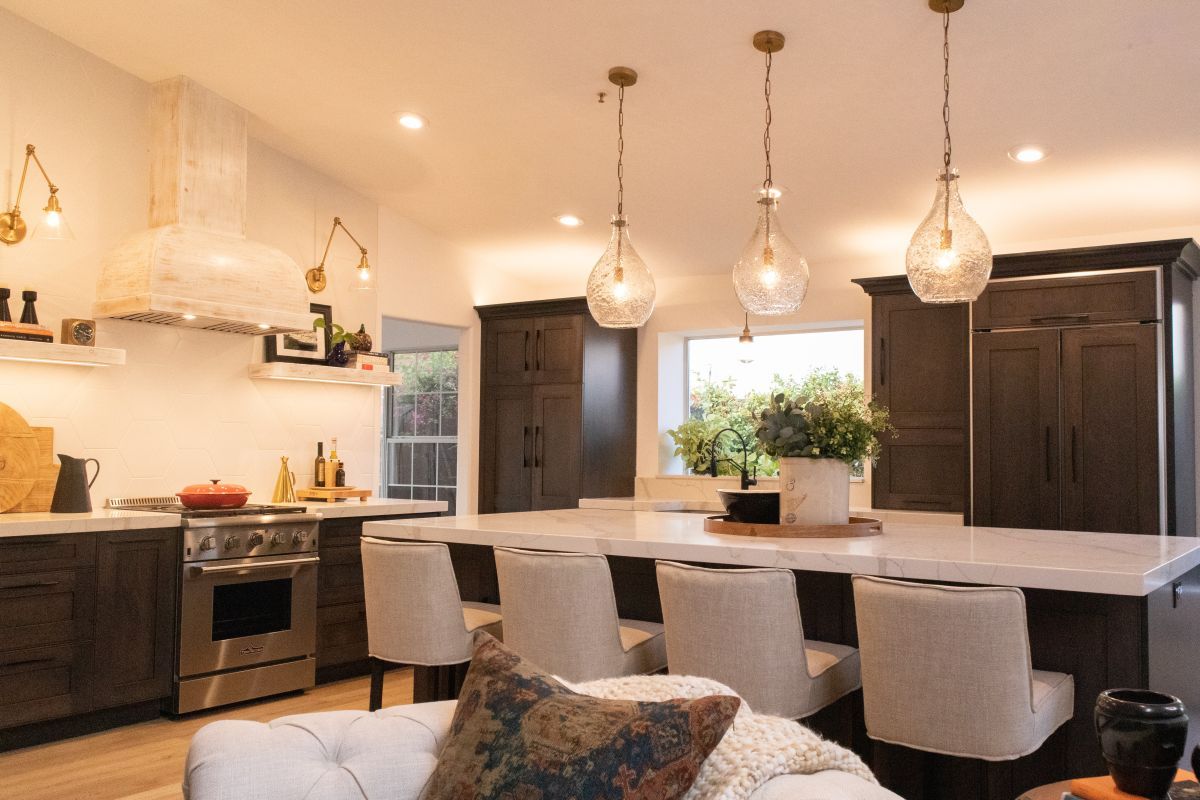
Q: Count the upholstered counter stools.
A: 4